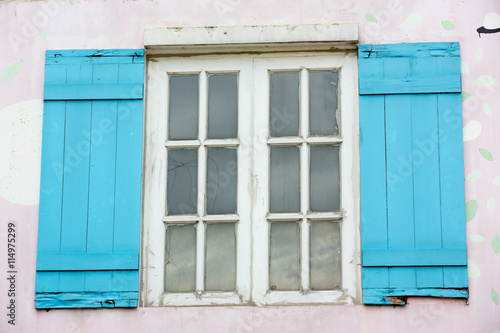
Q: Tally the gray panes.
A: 12